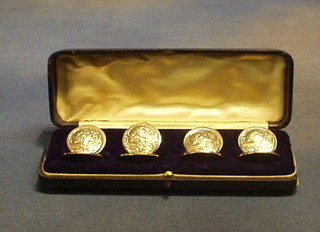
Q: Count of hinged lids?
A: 1